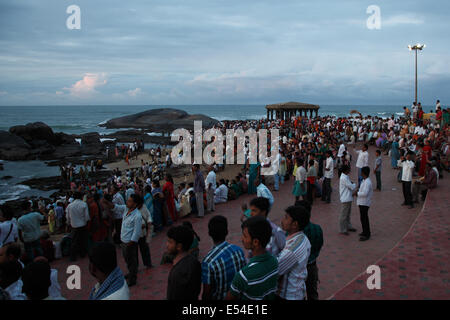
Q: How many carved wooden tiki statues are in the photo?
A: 0